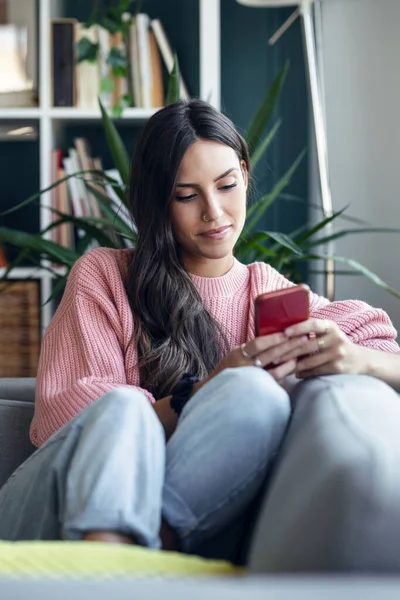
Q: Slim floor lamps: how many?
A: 1